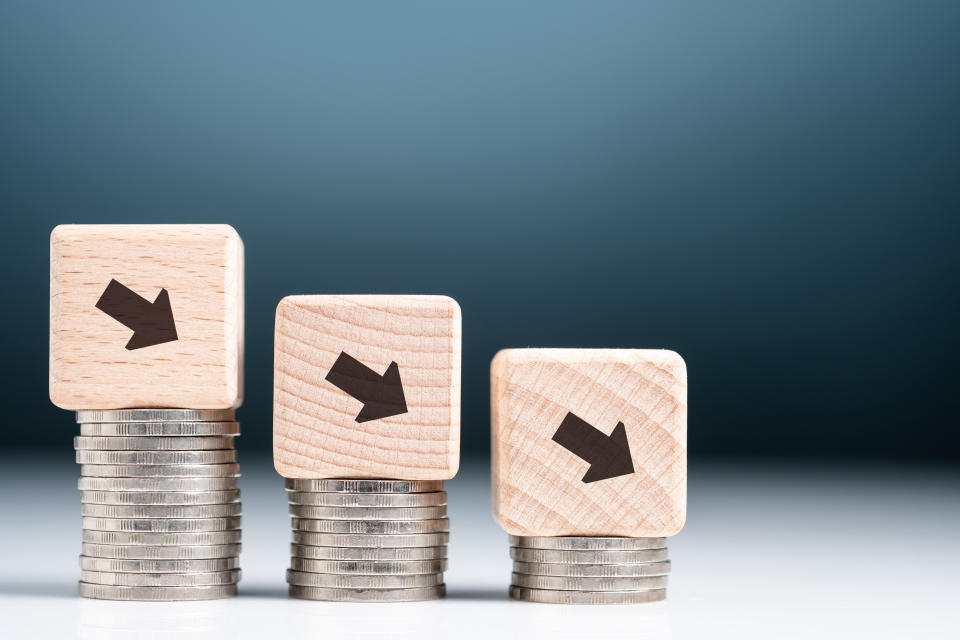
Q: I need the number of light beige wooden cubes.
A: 3